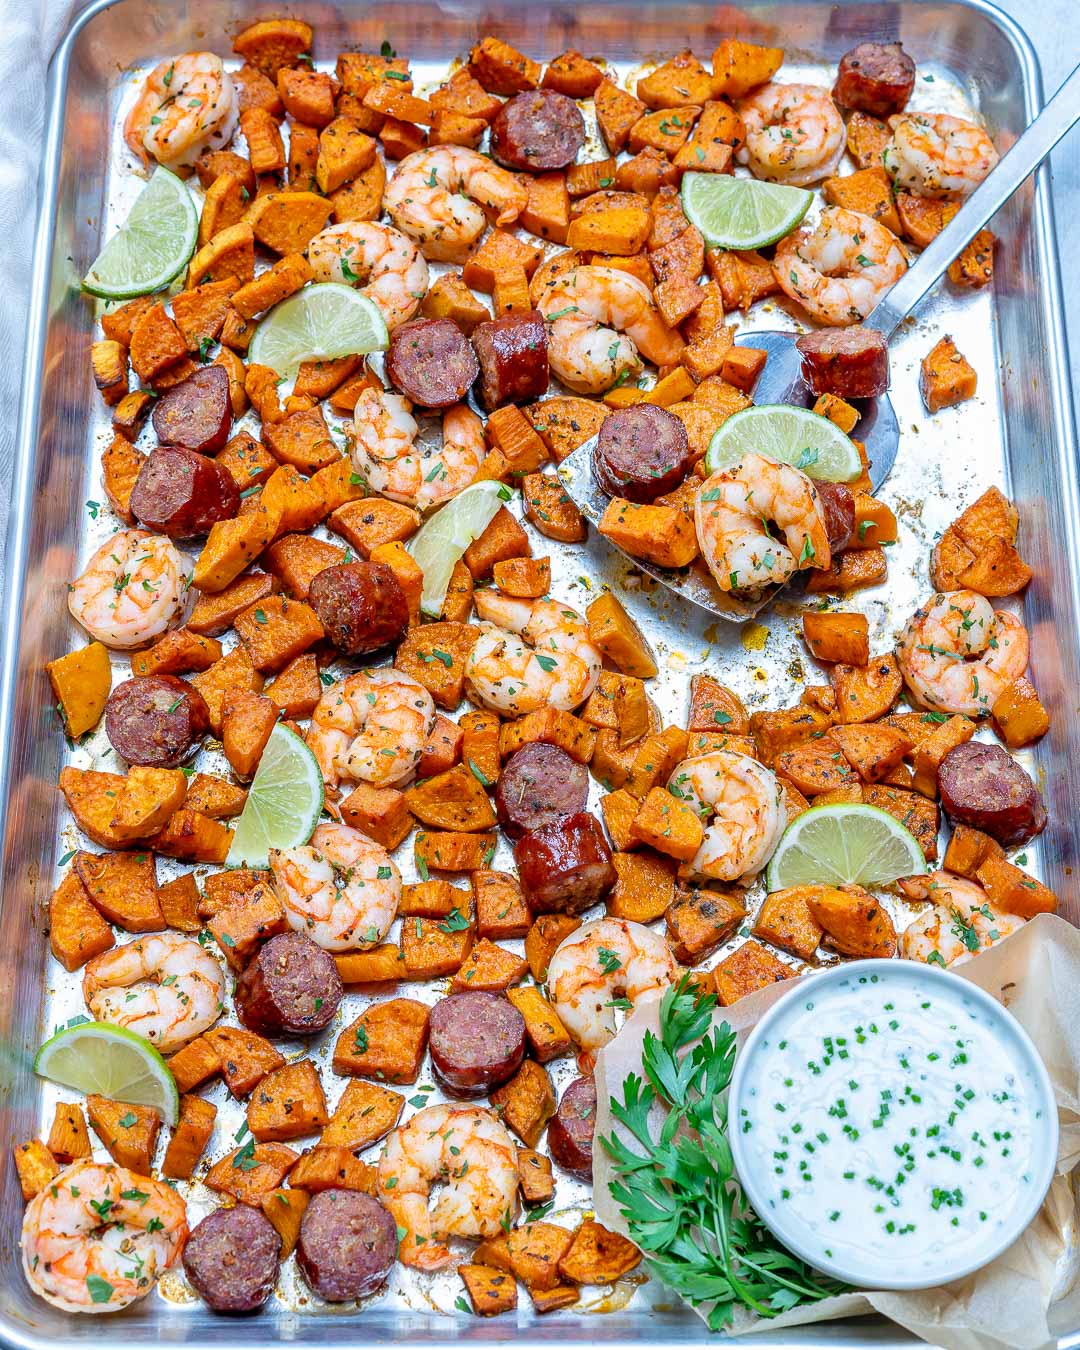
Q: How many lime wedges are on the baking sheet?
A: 8